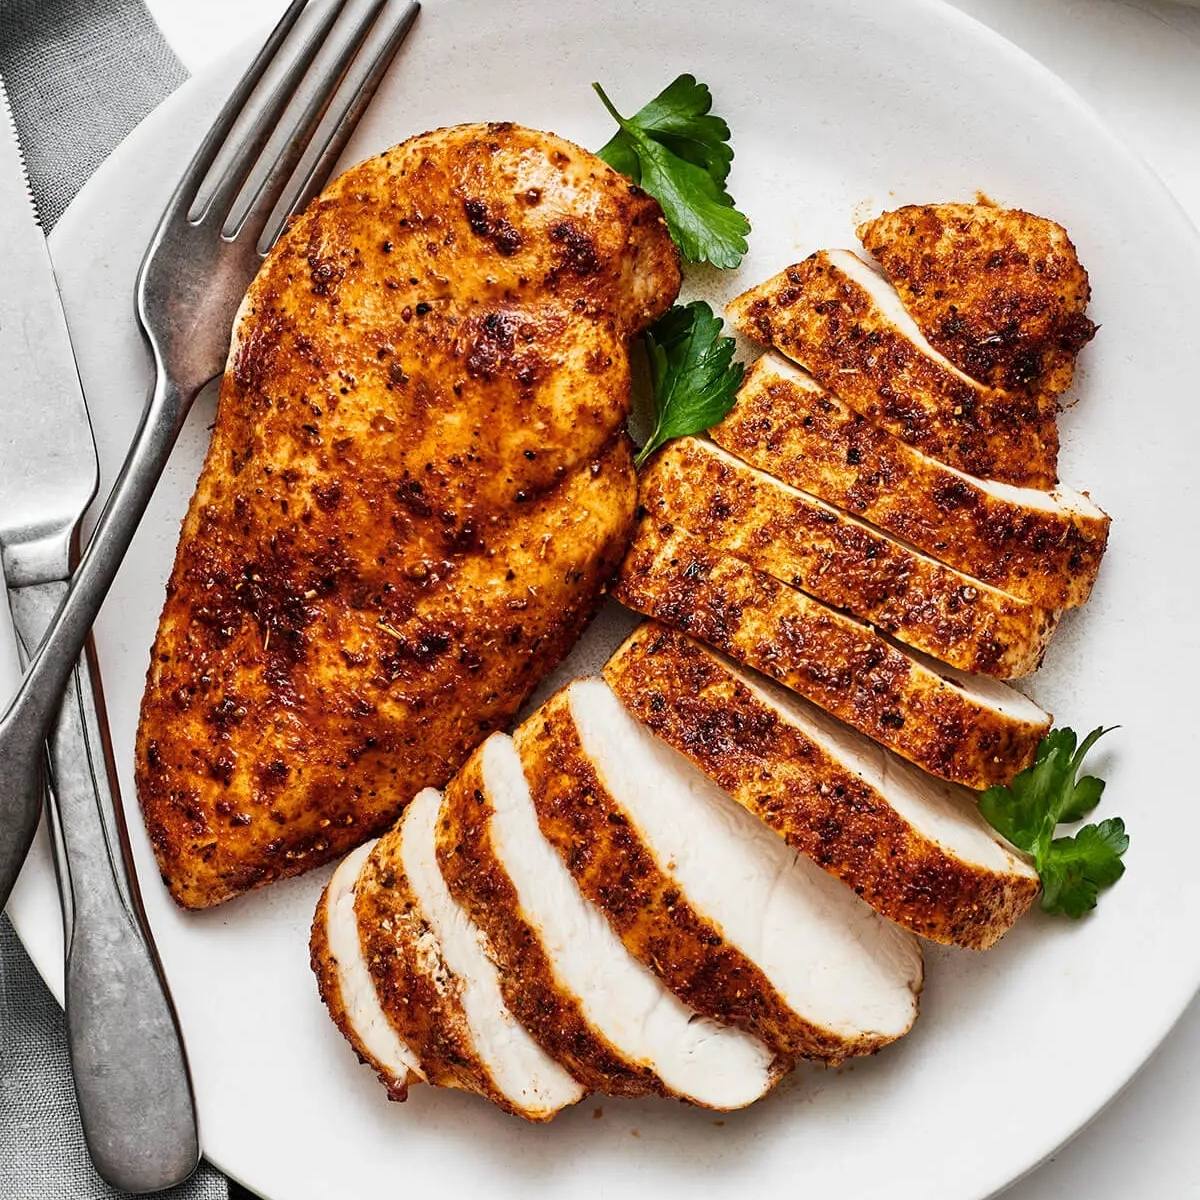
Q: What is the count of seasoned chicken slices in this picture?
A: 10